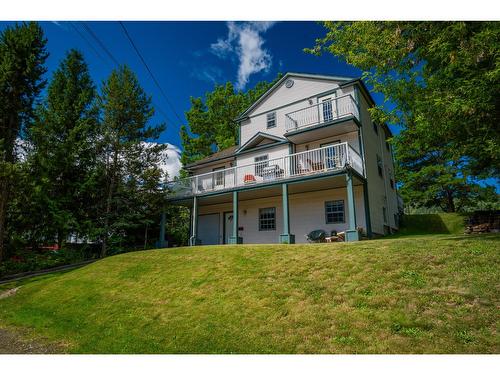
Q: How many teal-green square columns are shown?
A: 5